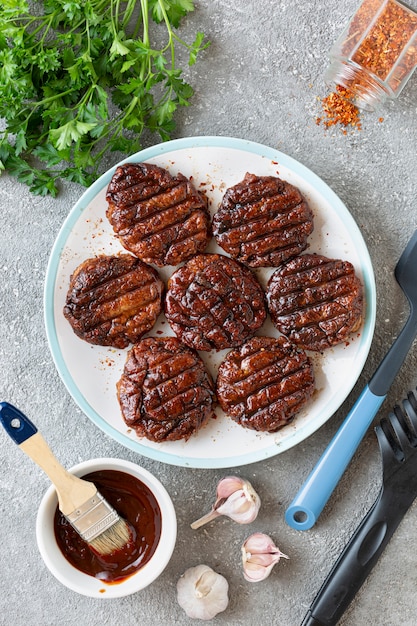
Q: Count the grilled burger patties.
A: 7